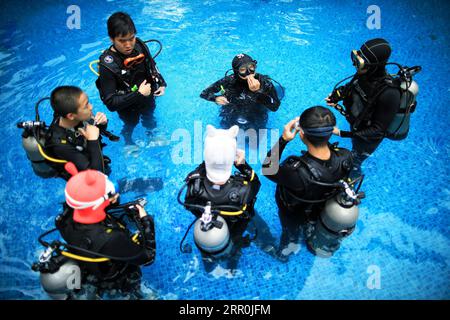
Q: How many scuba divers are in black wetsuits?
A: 7